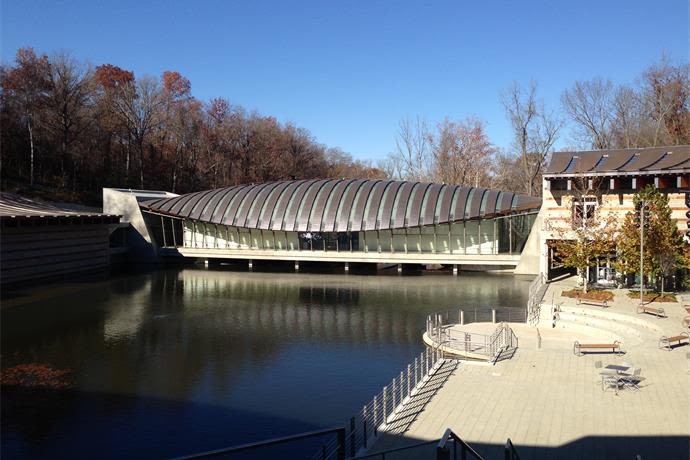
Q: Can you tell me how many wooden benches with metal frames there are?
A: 5